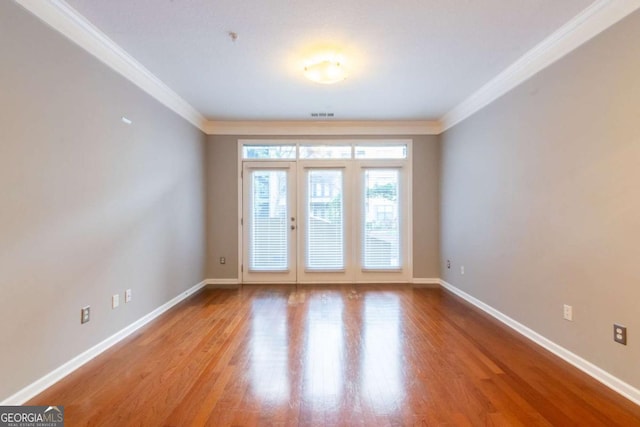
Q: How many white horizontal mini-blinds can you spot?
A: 3